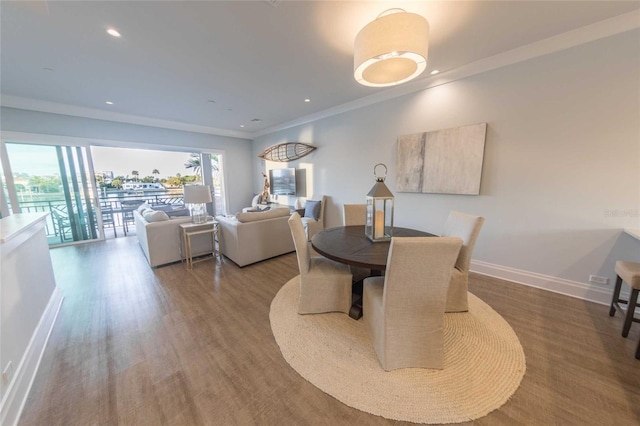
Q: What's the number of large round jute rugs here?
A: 1